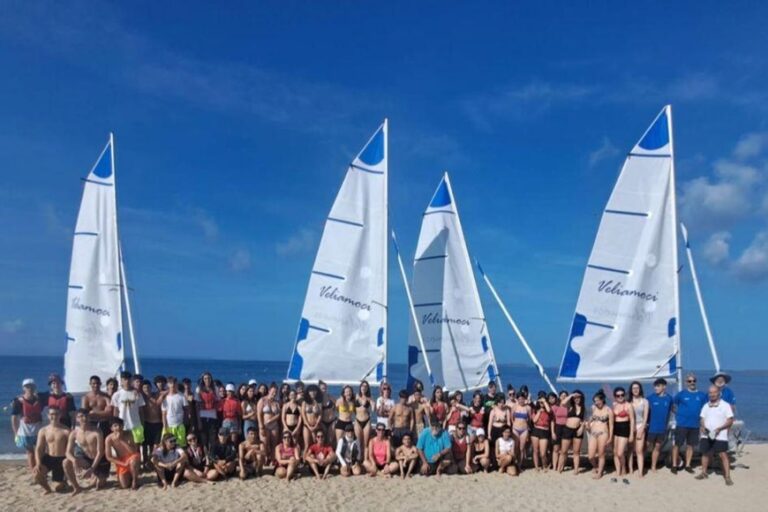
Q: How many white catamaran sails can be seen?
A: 4